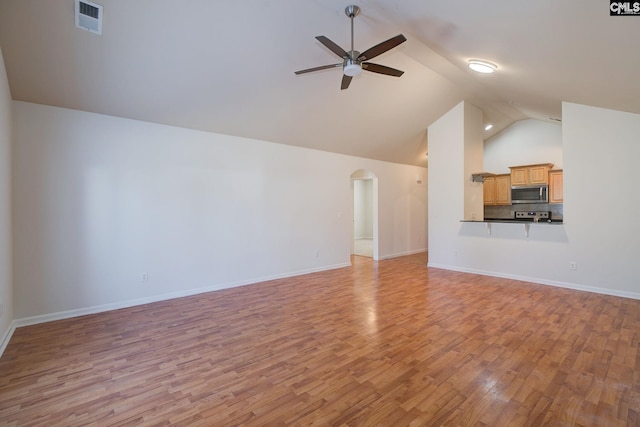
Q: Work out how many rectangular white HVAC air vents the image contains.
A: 1